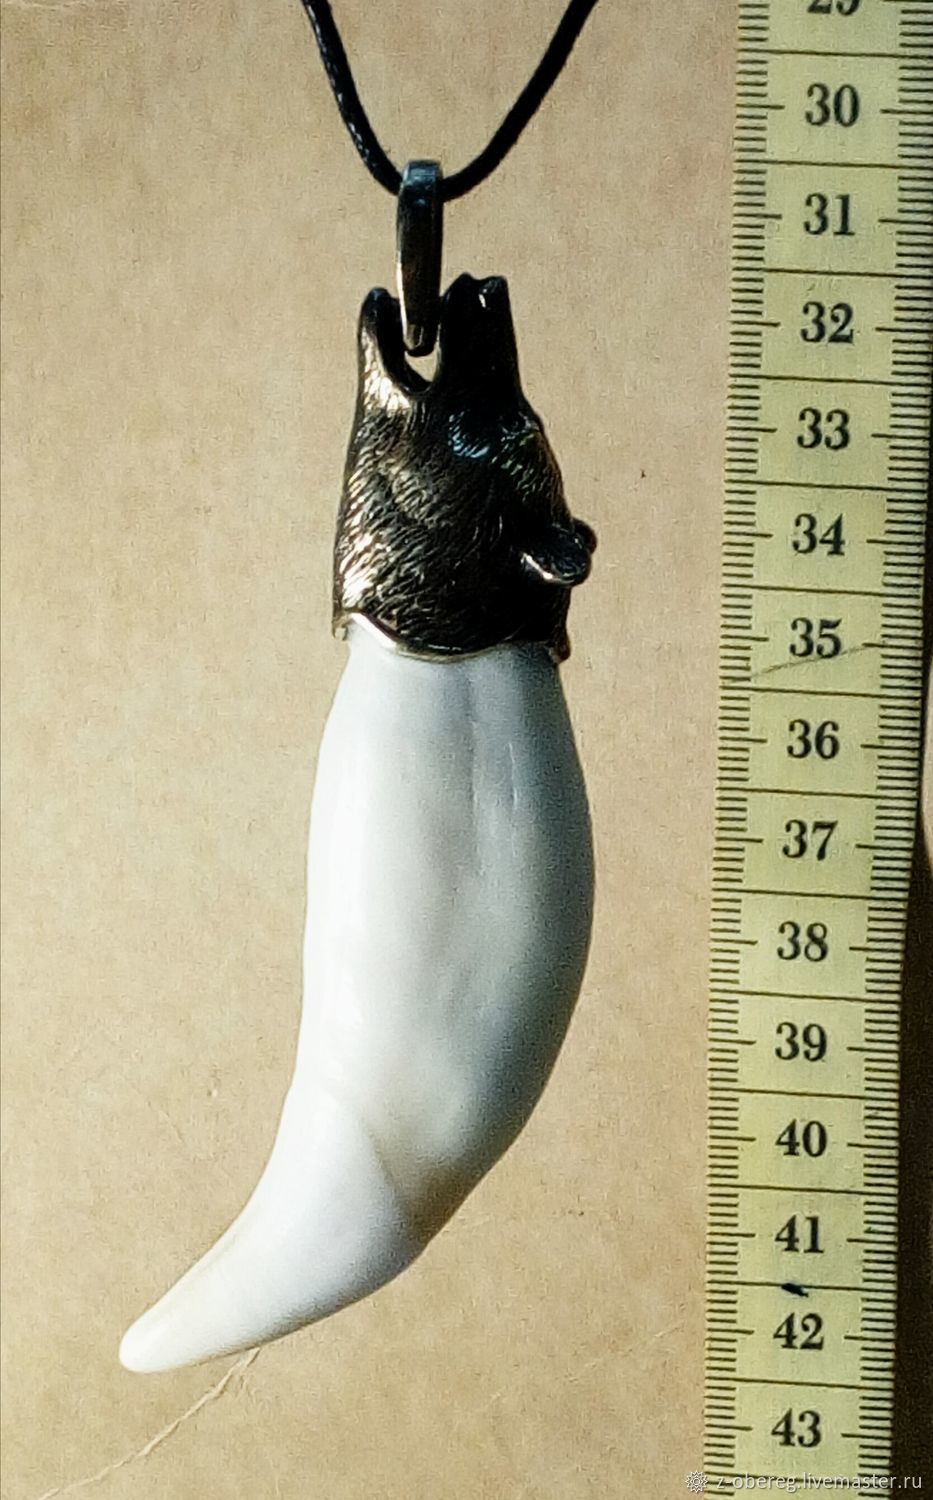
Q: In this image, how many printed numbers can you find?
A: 15